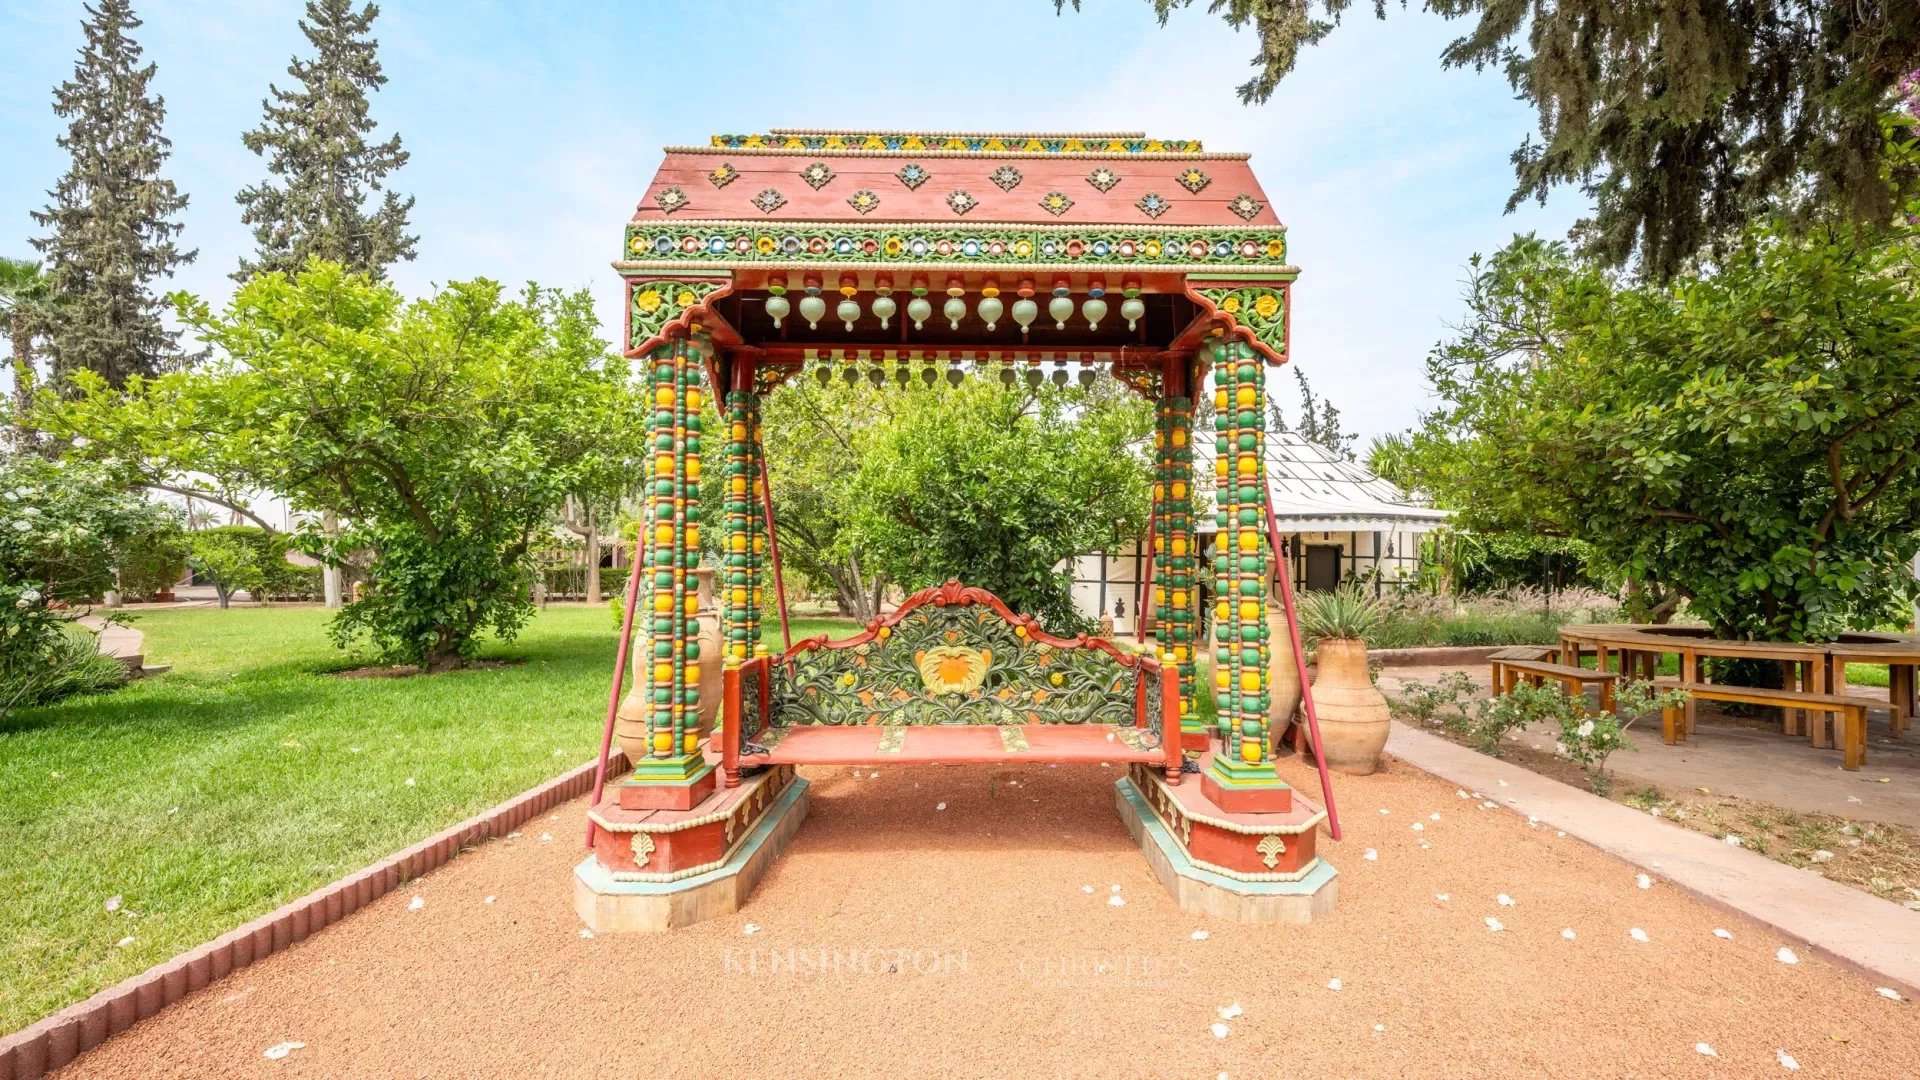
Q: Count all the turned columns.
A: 4